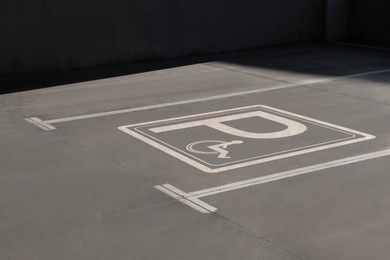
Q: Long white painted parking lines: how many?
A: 2